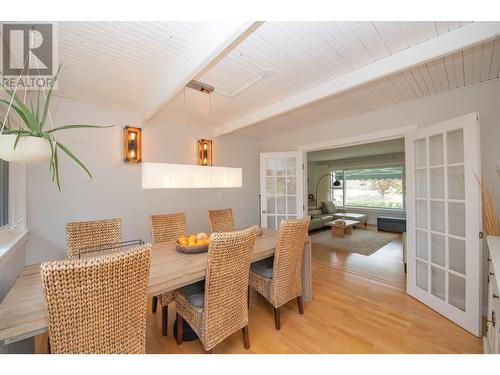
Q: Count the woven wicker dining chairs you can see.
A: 6